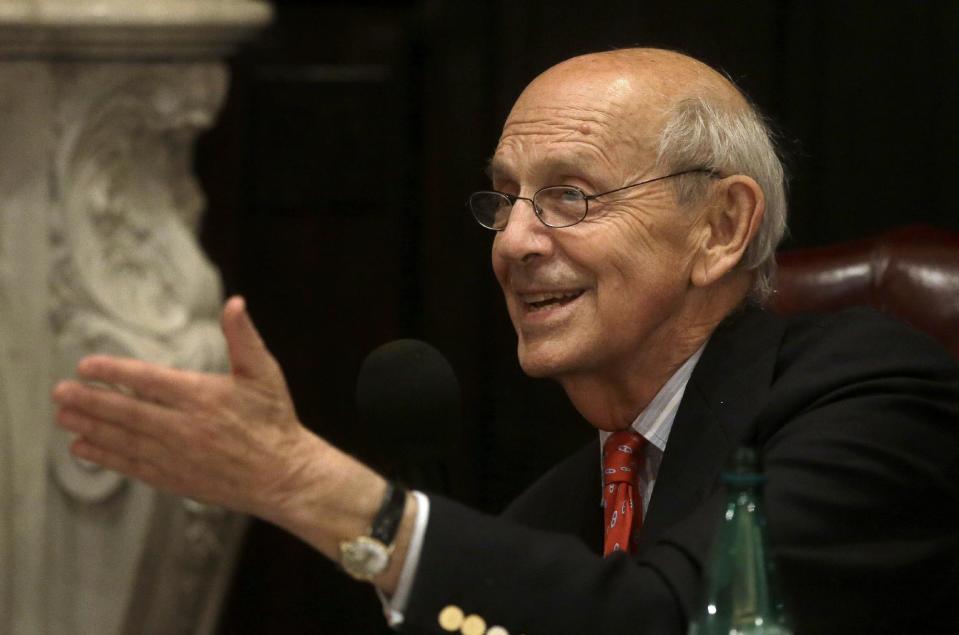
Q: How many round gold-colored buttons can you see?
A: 3